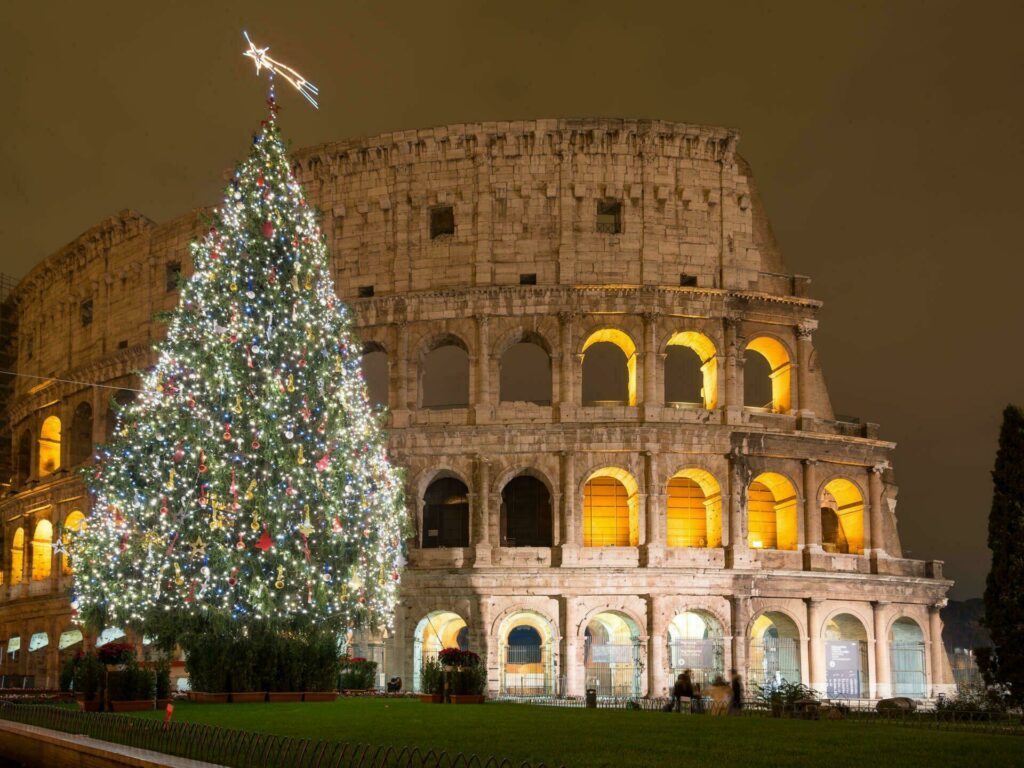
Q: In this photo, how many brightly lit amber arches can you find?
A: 11